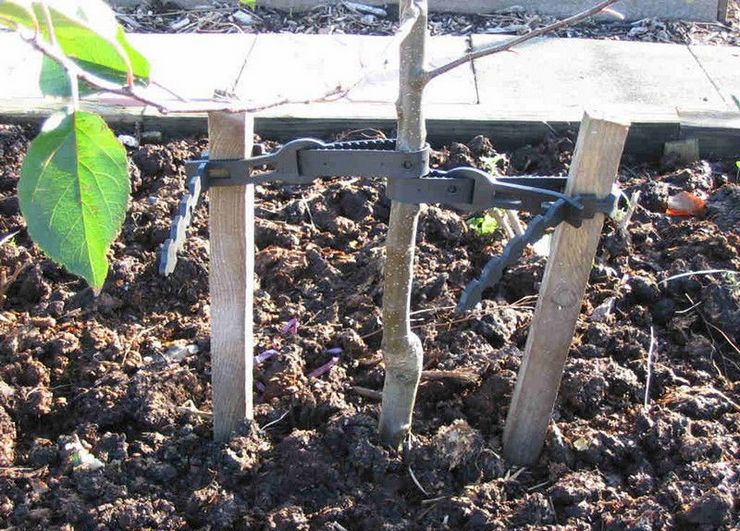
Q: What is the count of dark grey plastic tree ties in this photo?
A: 2